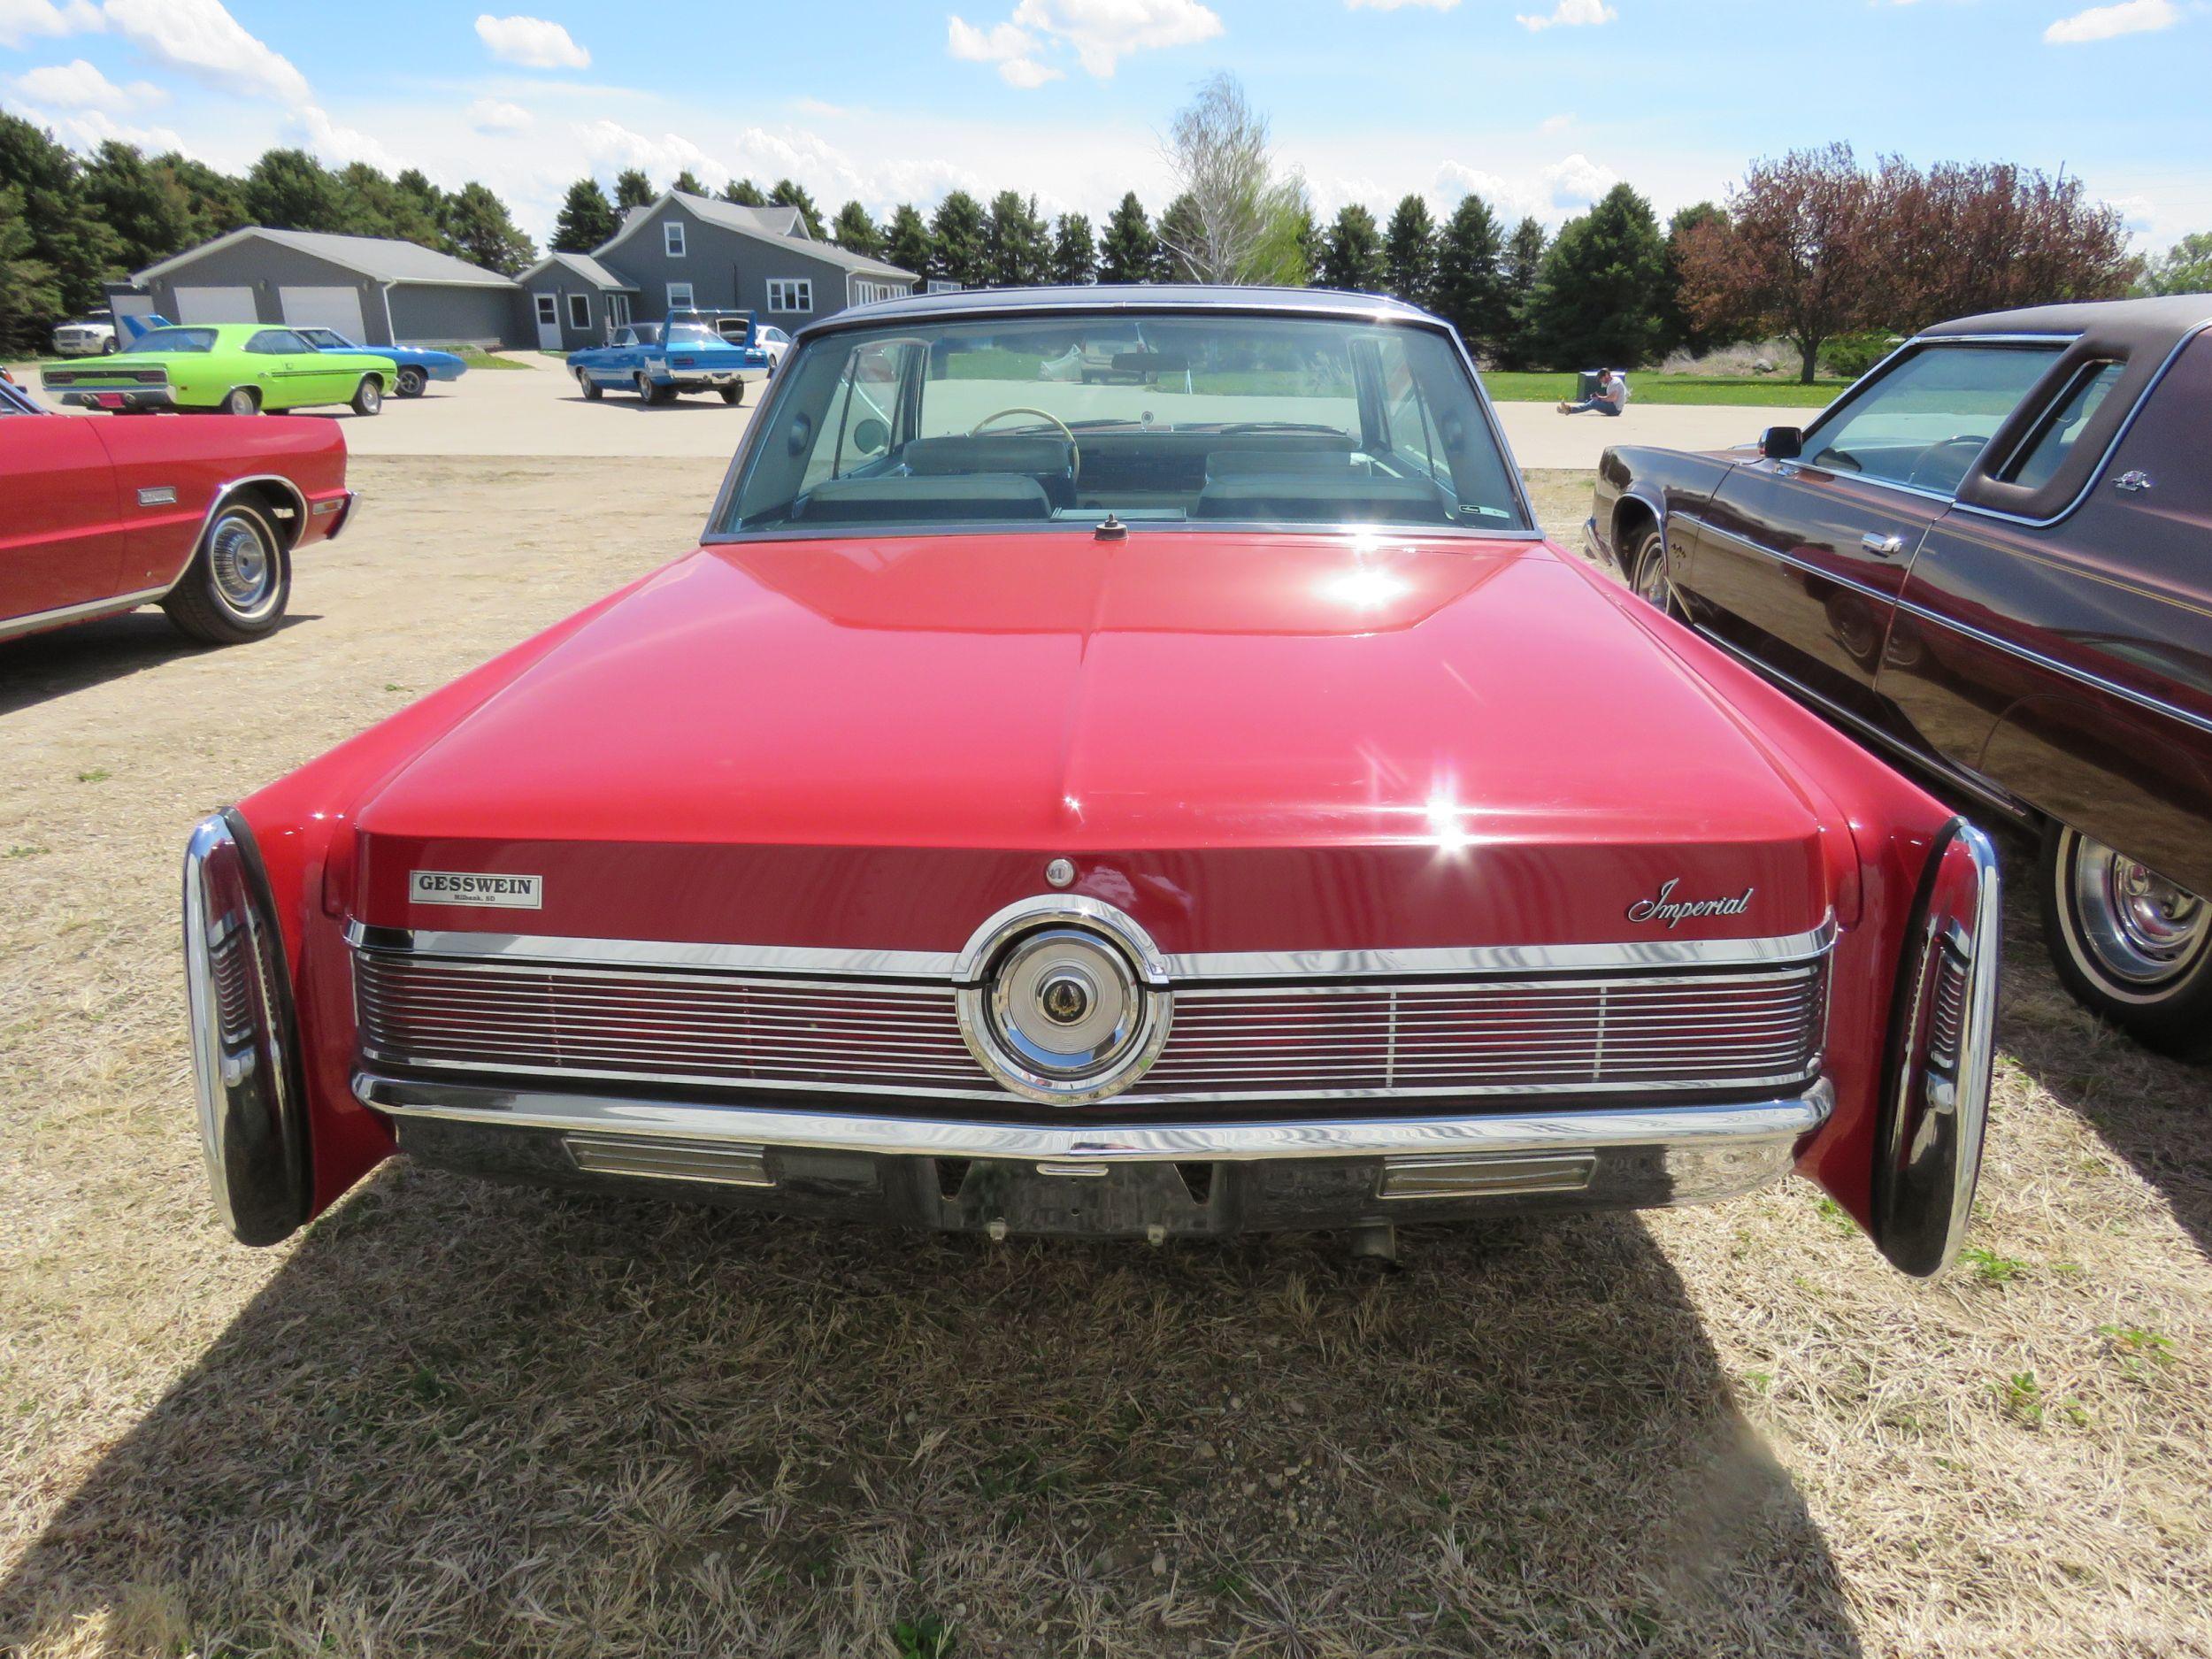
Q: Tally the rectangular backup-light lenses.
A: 2